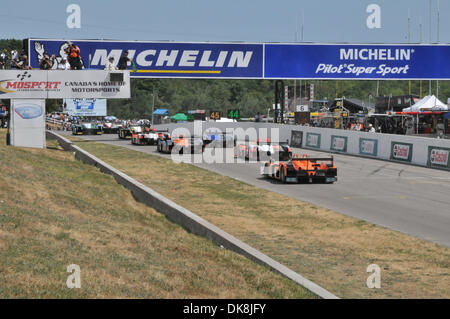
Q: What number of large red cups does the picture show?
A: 0